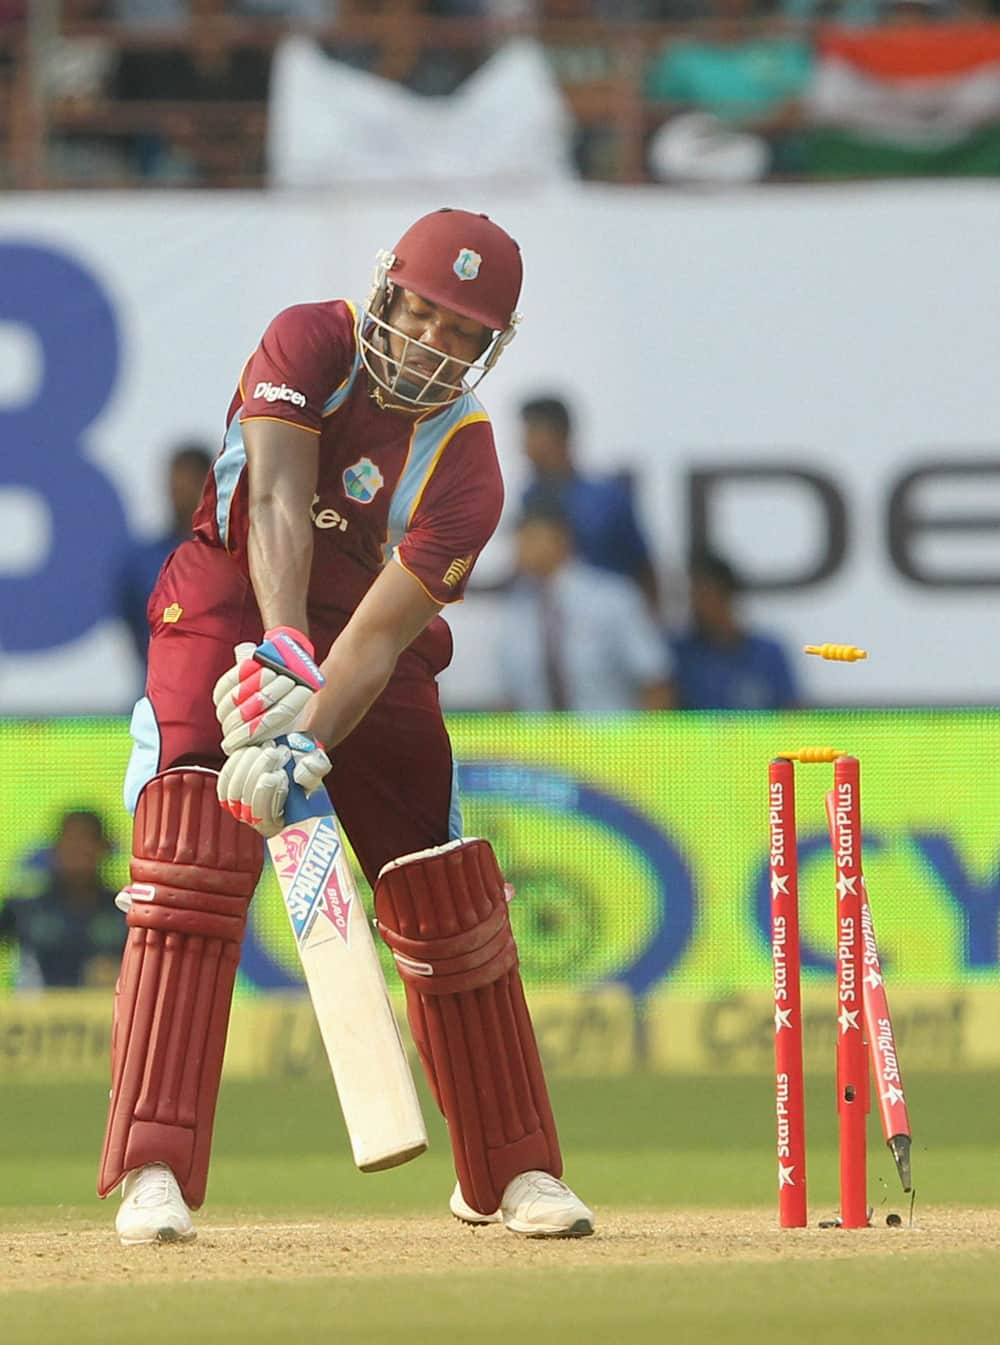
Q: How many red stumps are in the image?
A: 3